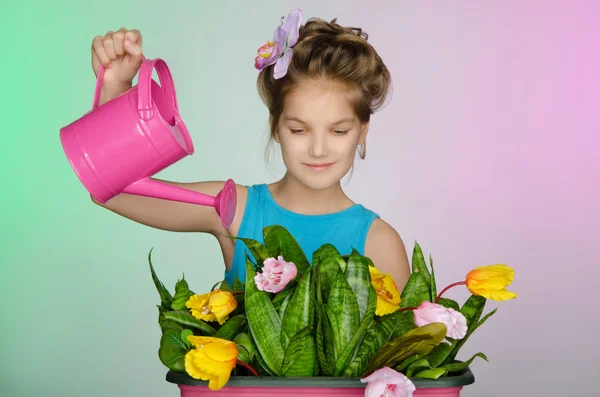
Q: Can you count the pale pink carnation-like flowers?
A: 3